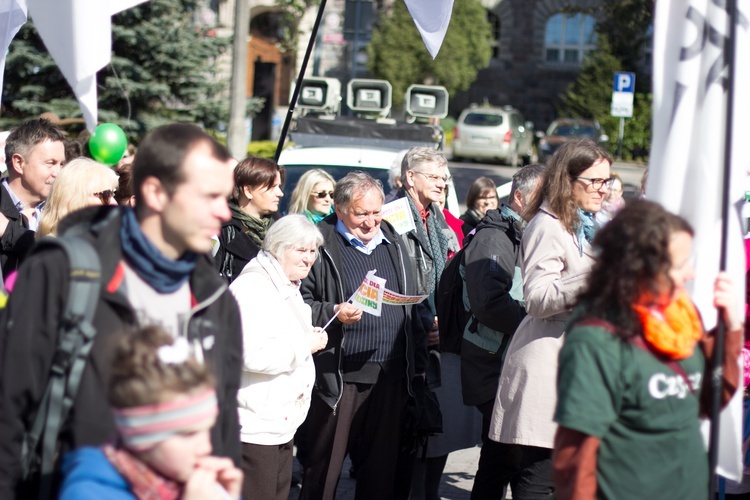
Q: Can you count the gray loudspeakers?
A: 3